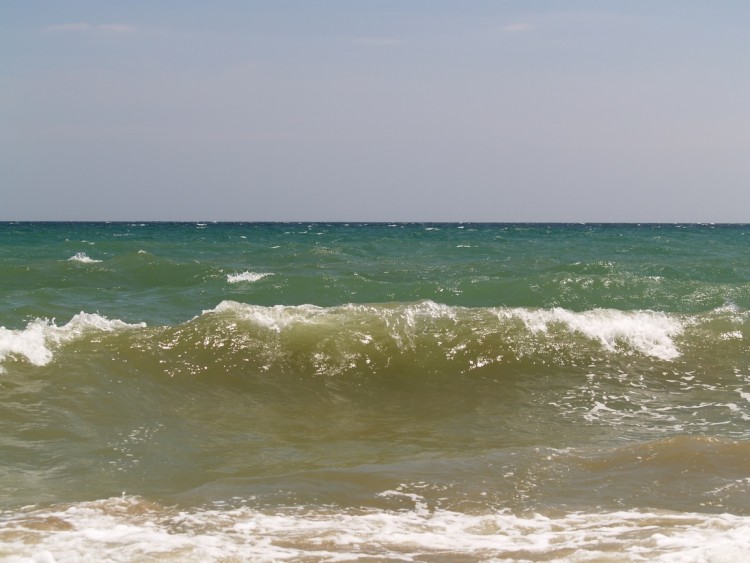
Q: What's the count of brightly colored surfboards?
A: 0